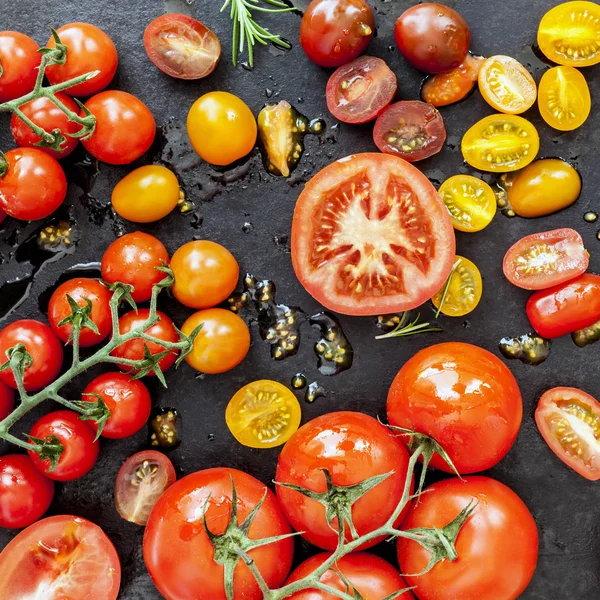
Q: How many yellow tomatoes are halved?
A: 7